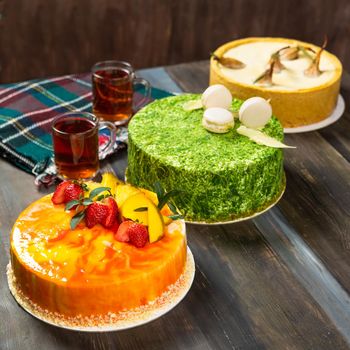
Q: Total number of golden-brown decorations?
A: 5